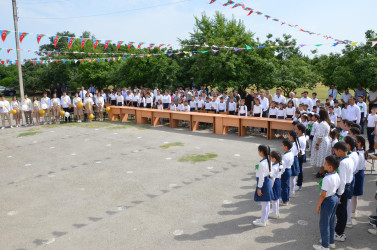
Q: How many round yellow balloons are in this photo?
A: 6